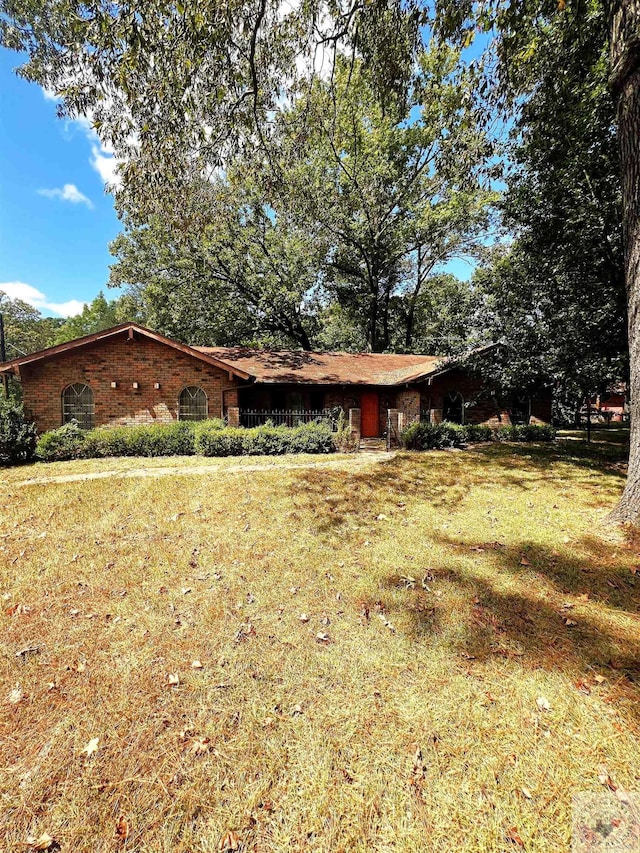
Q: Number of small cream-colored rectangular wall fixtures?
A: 3